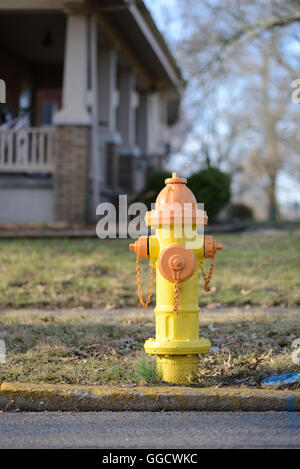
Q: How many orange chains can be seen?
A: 3